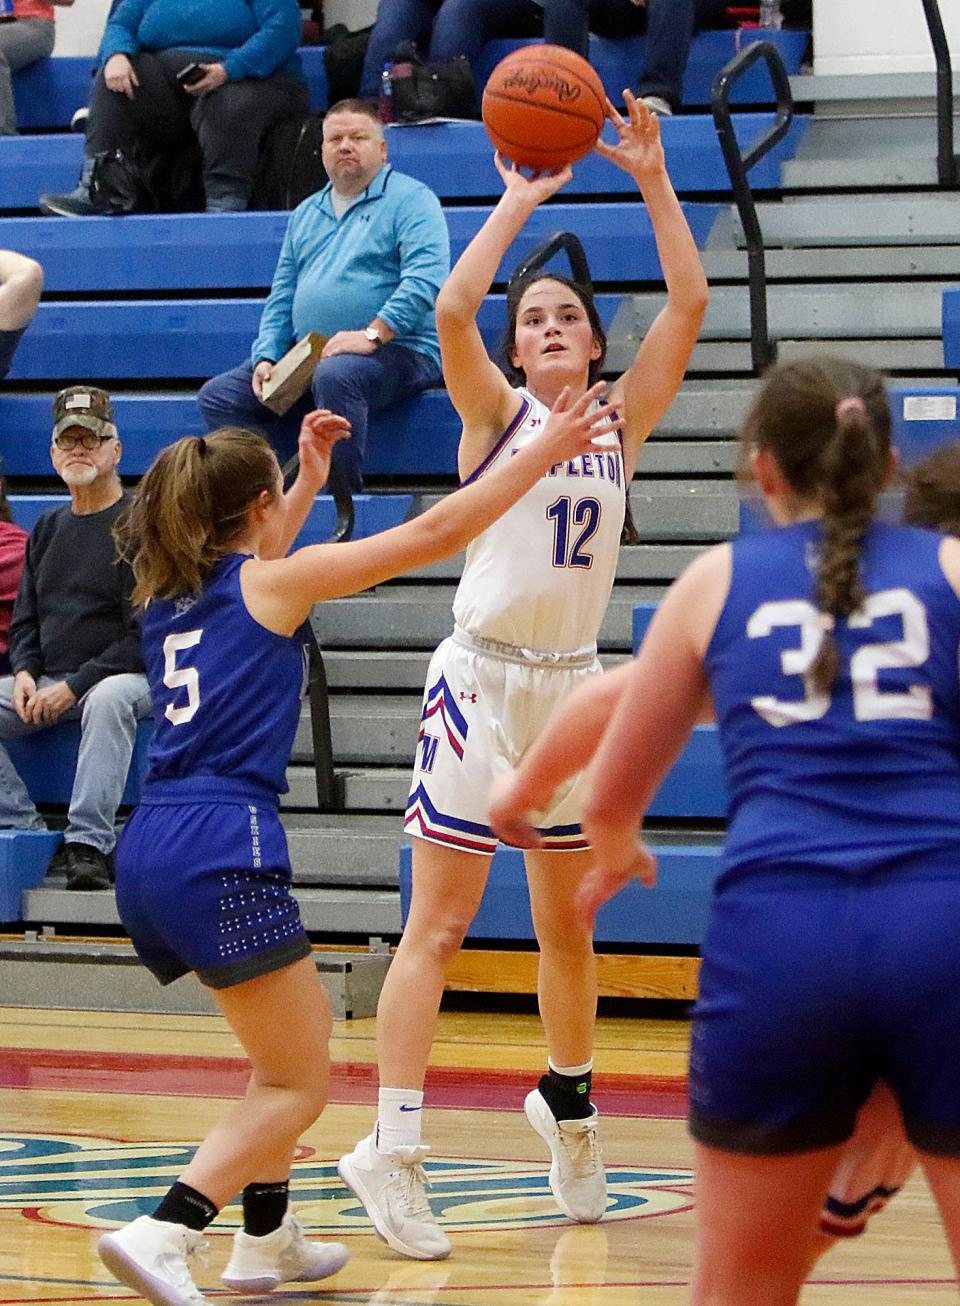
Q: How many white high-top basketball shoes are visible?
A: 4